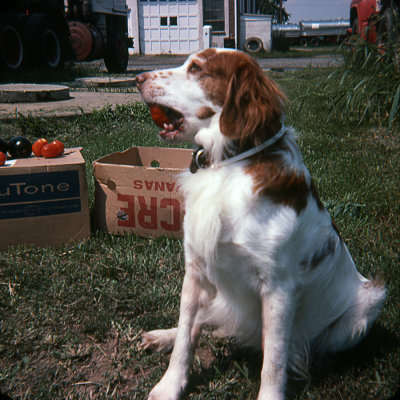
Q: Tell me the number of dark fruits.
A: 2